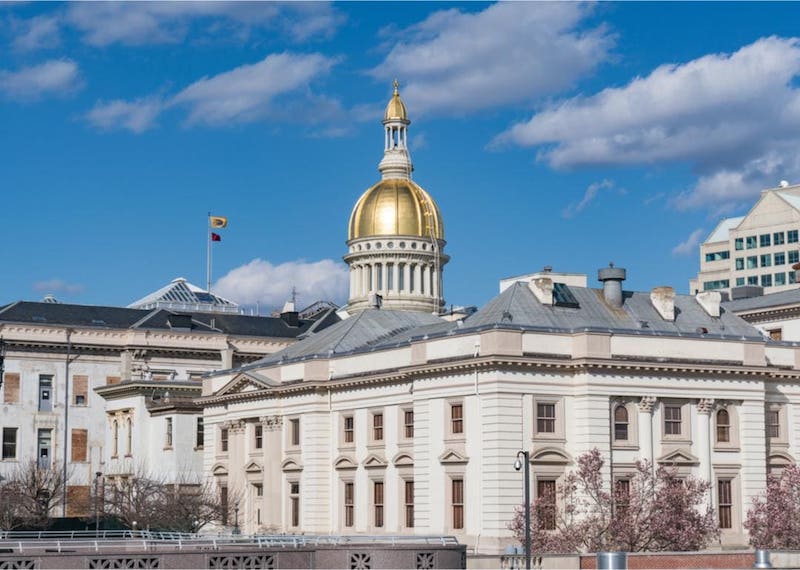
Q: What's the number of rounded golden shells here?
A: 2